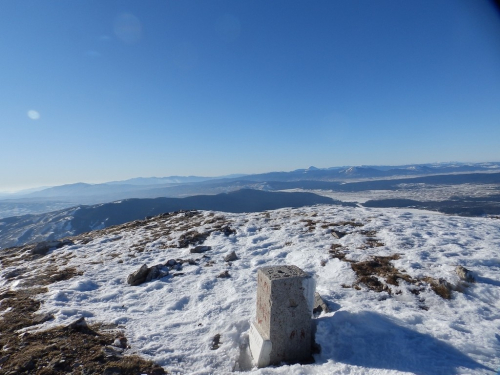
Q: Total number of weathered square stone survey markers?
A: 1